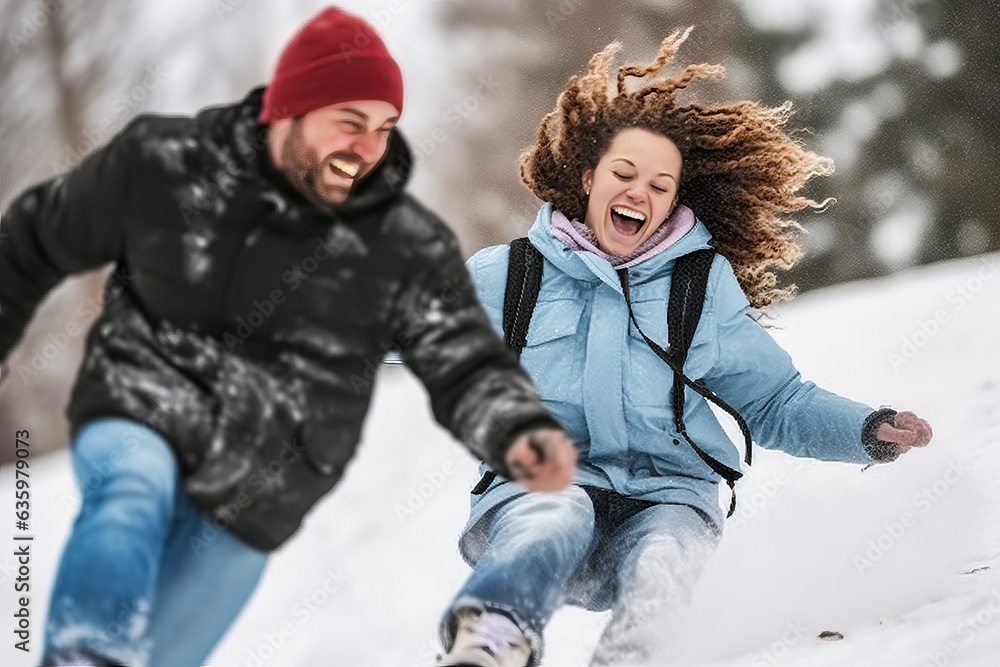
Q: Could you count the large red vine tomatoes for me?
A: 0